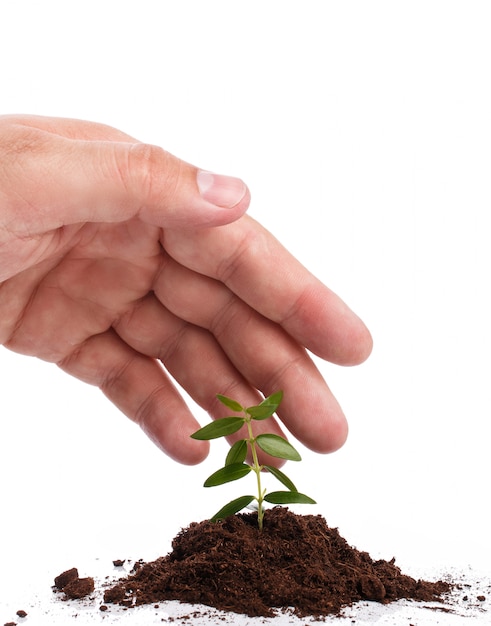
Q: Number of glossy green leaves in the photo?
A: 10